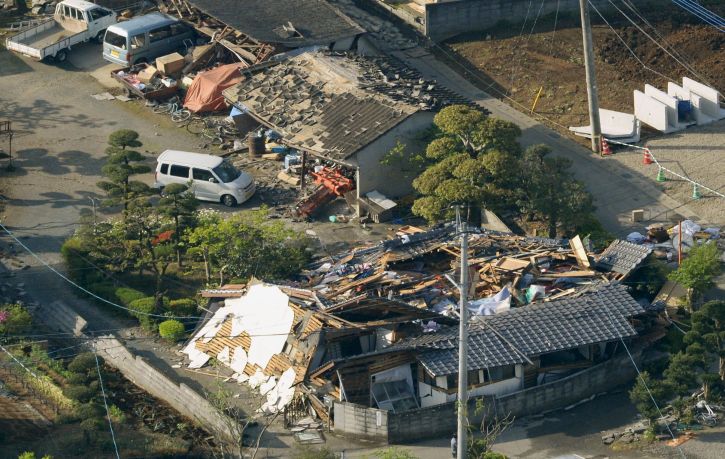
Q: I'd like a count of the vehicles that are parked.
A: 3